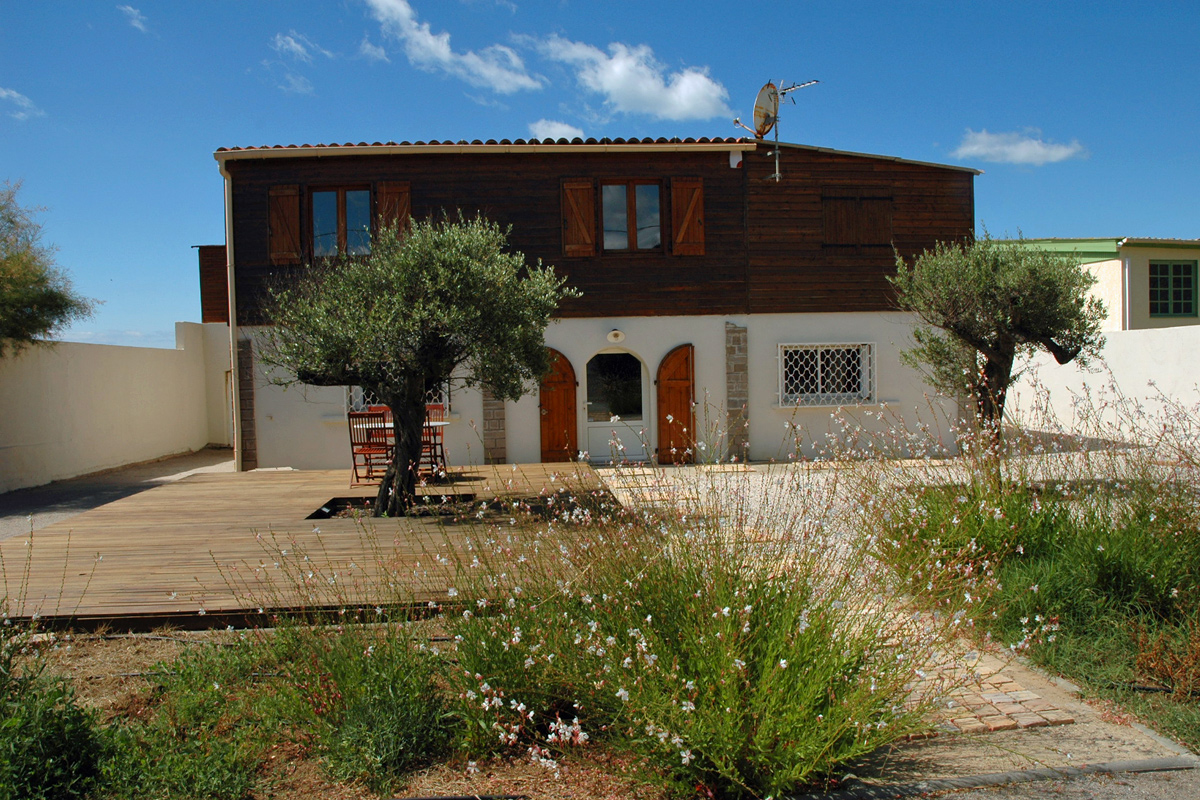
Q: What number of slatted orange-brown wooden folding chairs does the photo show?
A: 4